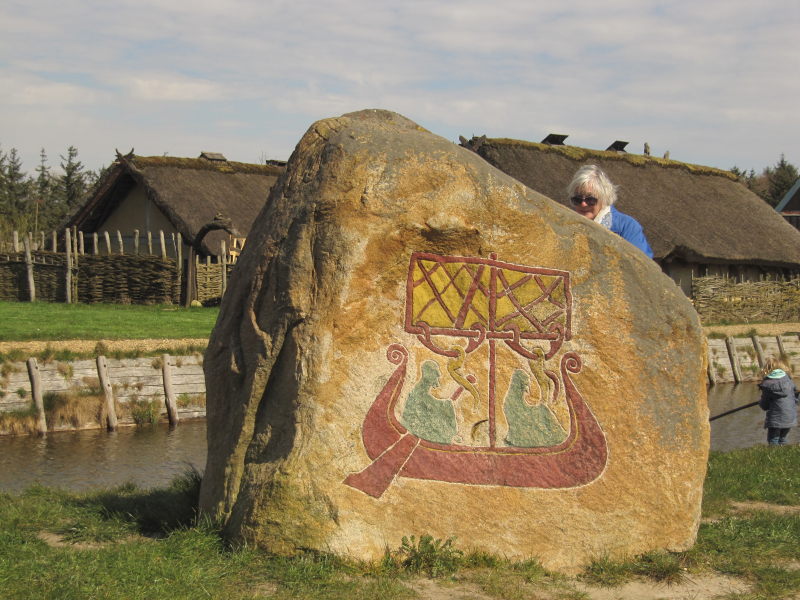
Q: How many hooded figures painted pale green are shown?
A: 2